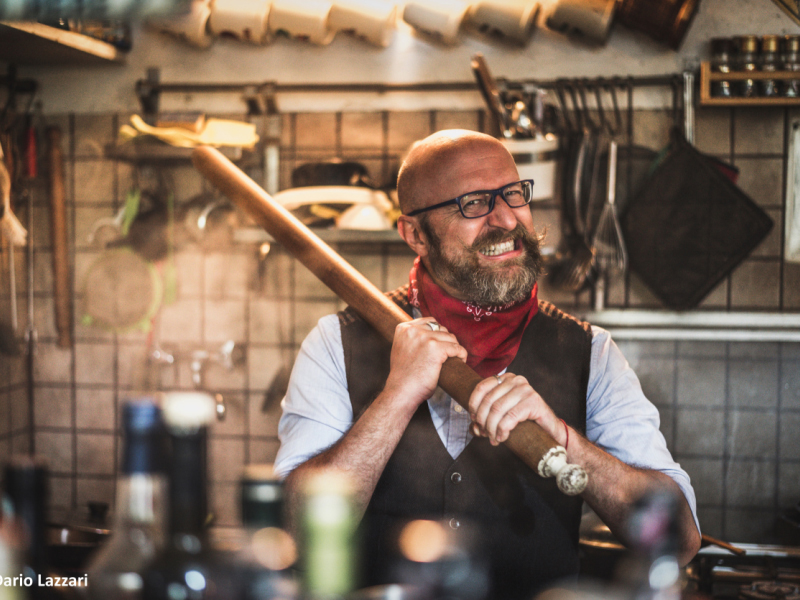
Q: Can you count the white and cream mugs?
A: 7